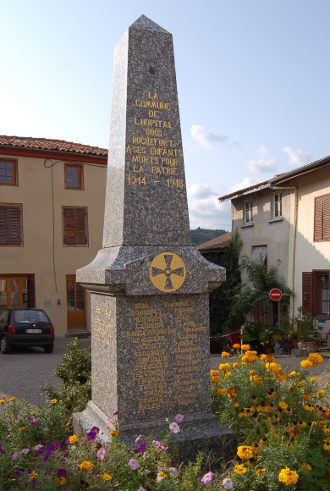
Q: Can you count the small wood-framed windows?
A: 2